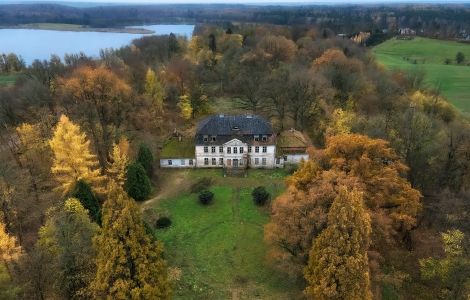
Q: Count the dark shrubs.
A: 3